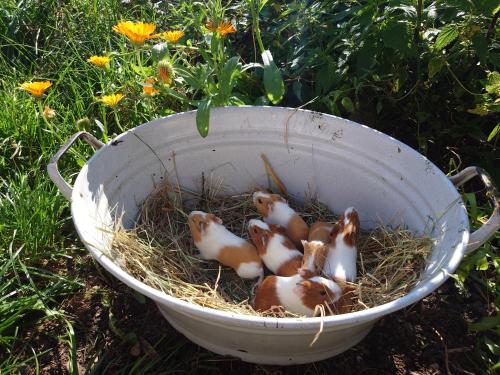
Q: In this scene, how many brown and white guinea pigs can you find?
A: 6